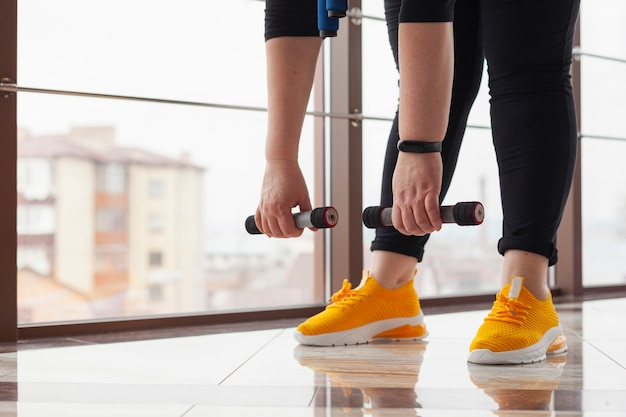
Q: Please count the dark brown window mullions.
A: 3